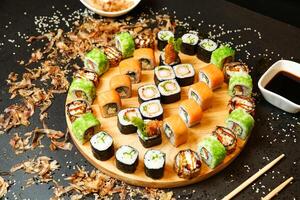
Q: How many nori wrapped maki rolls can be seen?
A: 14